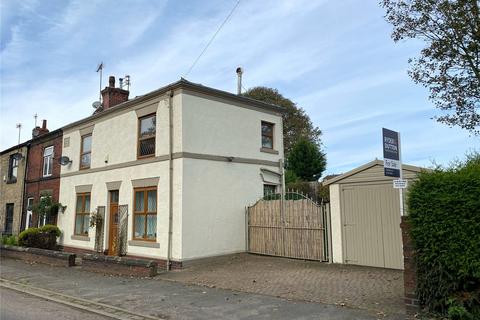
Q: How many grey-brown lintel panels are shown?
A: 5